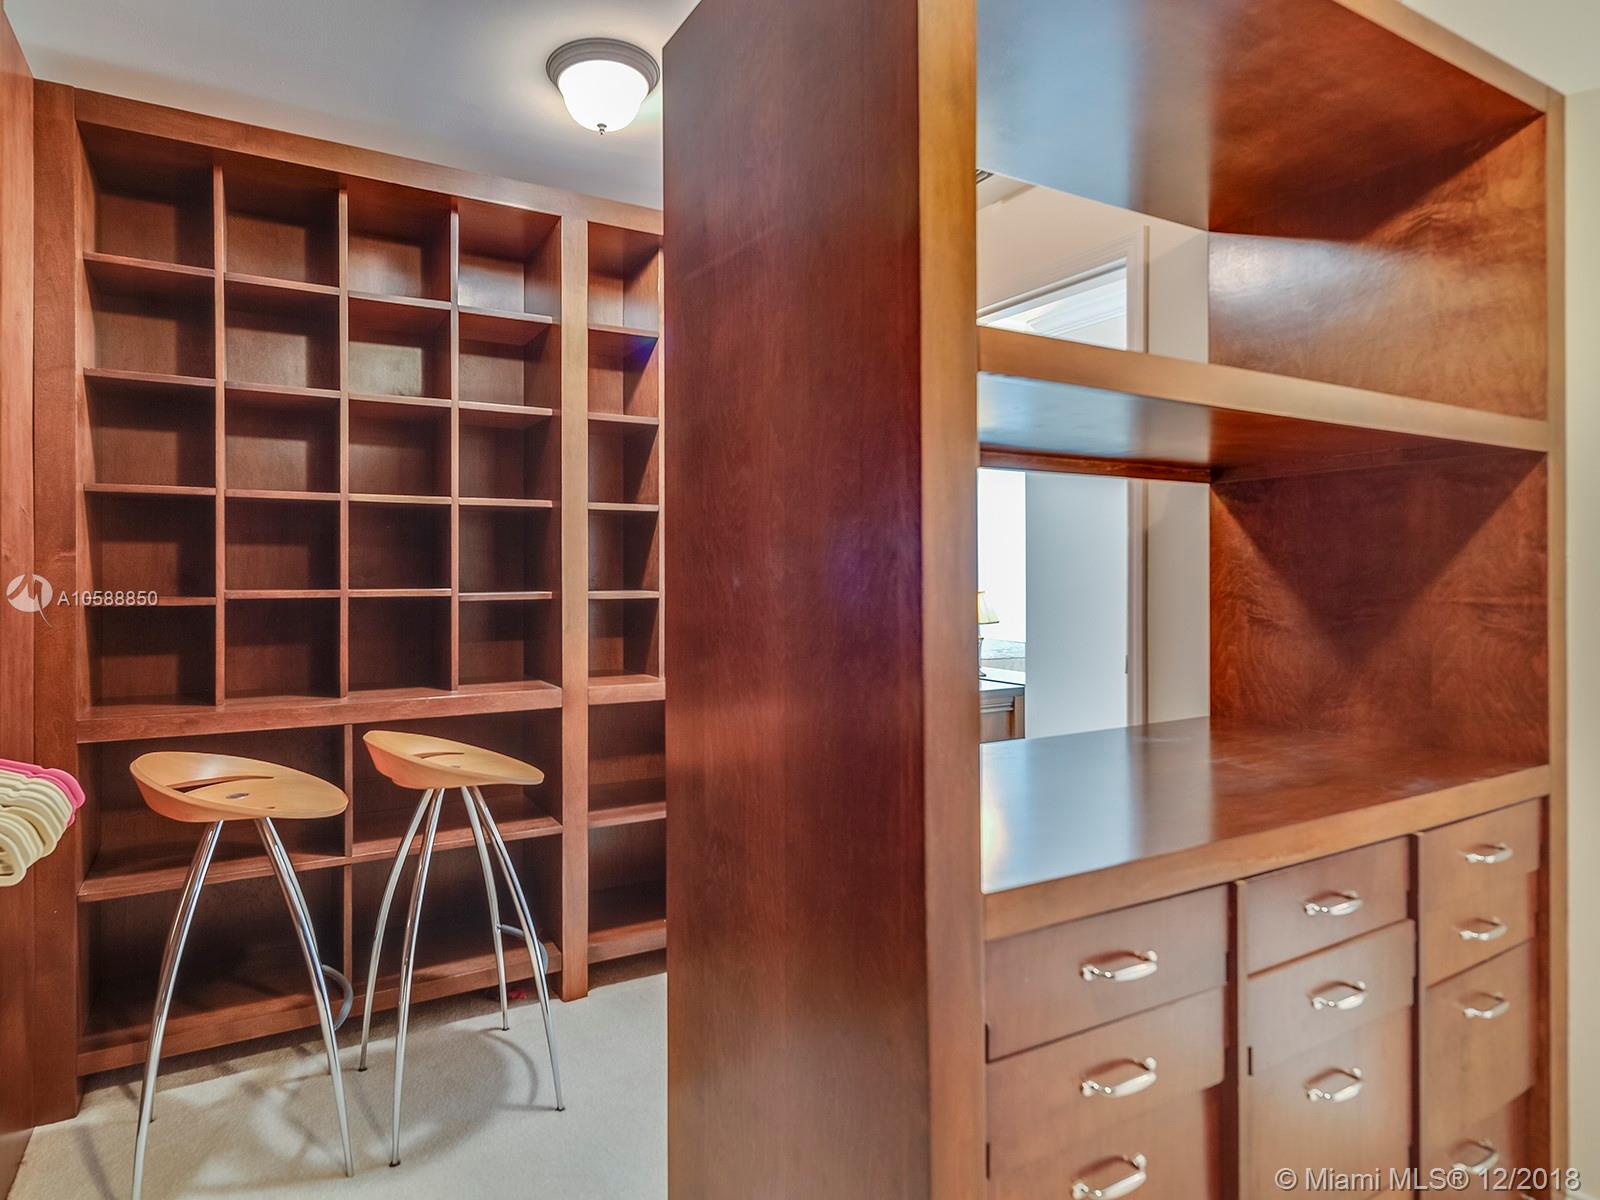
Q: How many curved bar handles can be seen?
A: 10